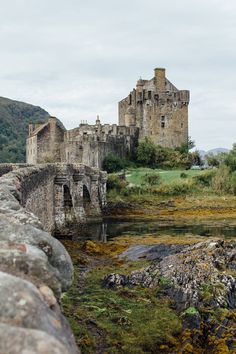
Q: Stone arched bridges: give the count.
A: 1